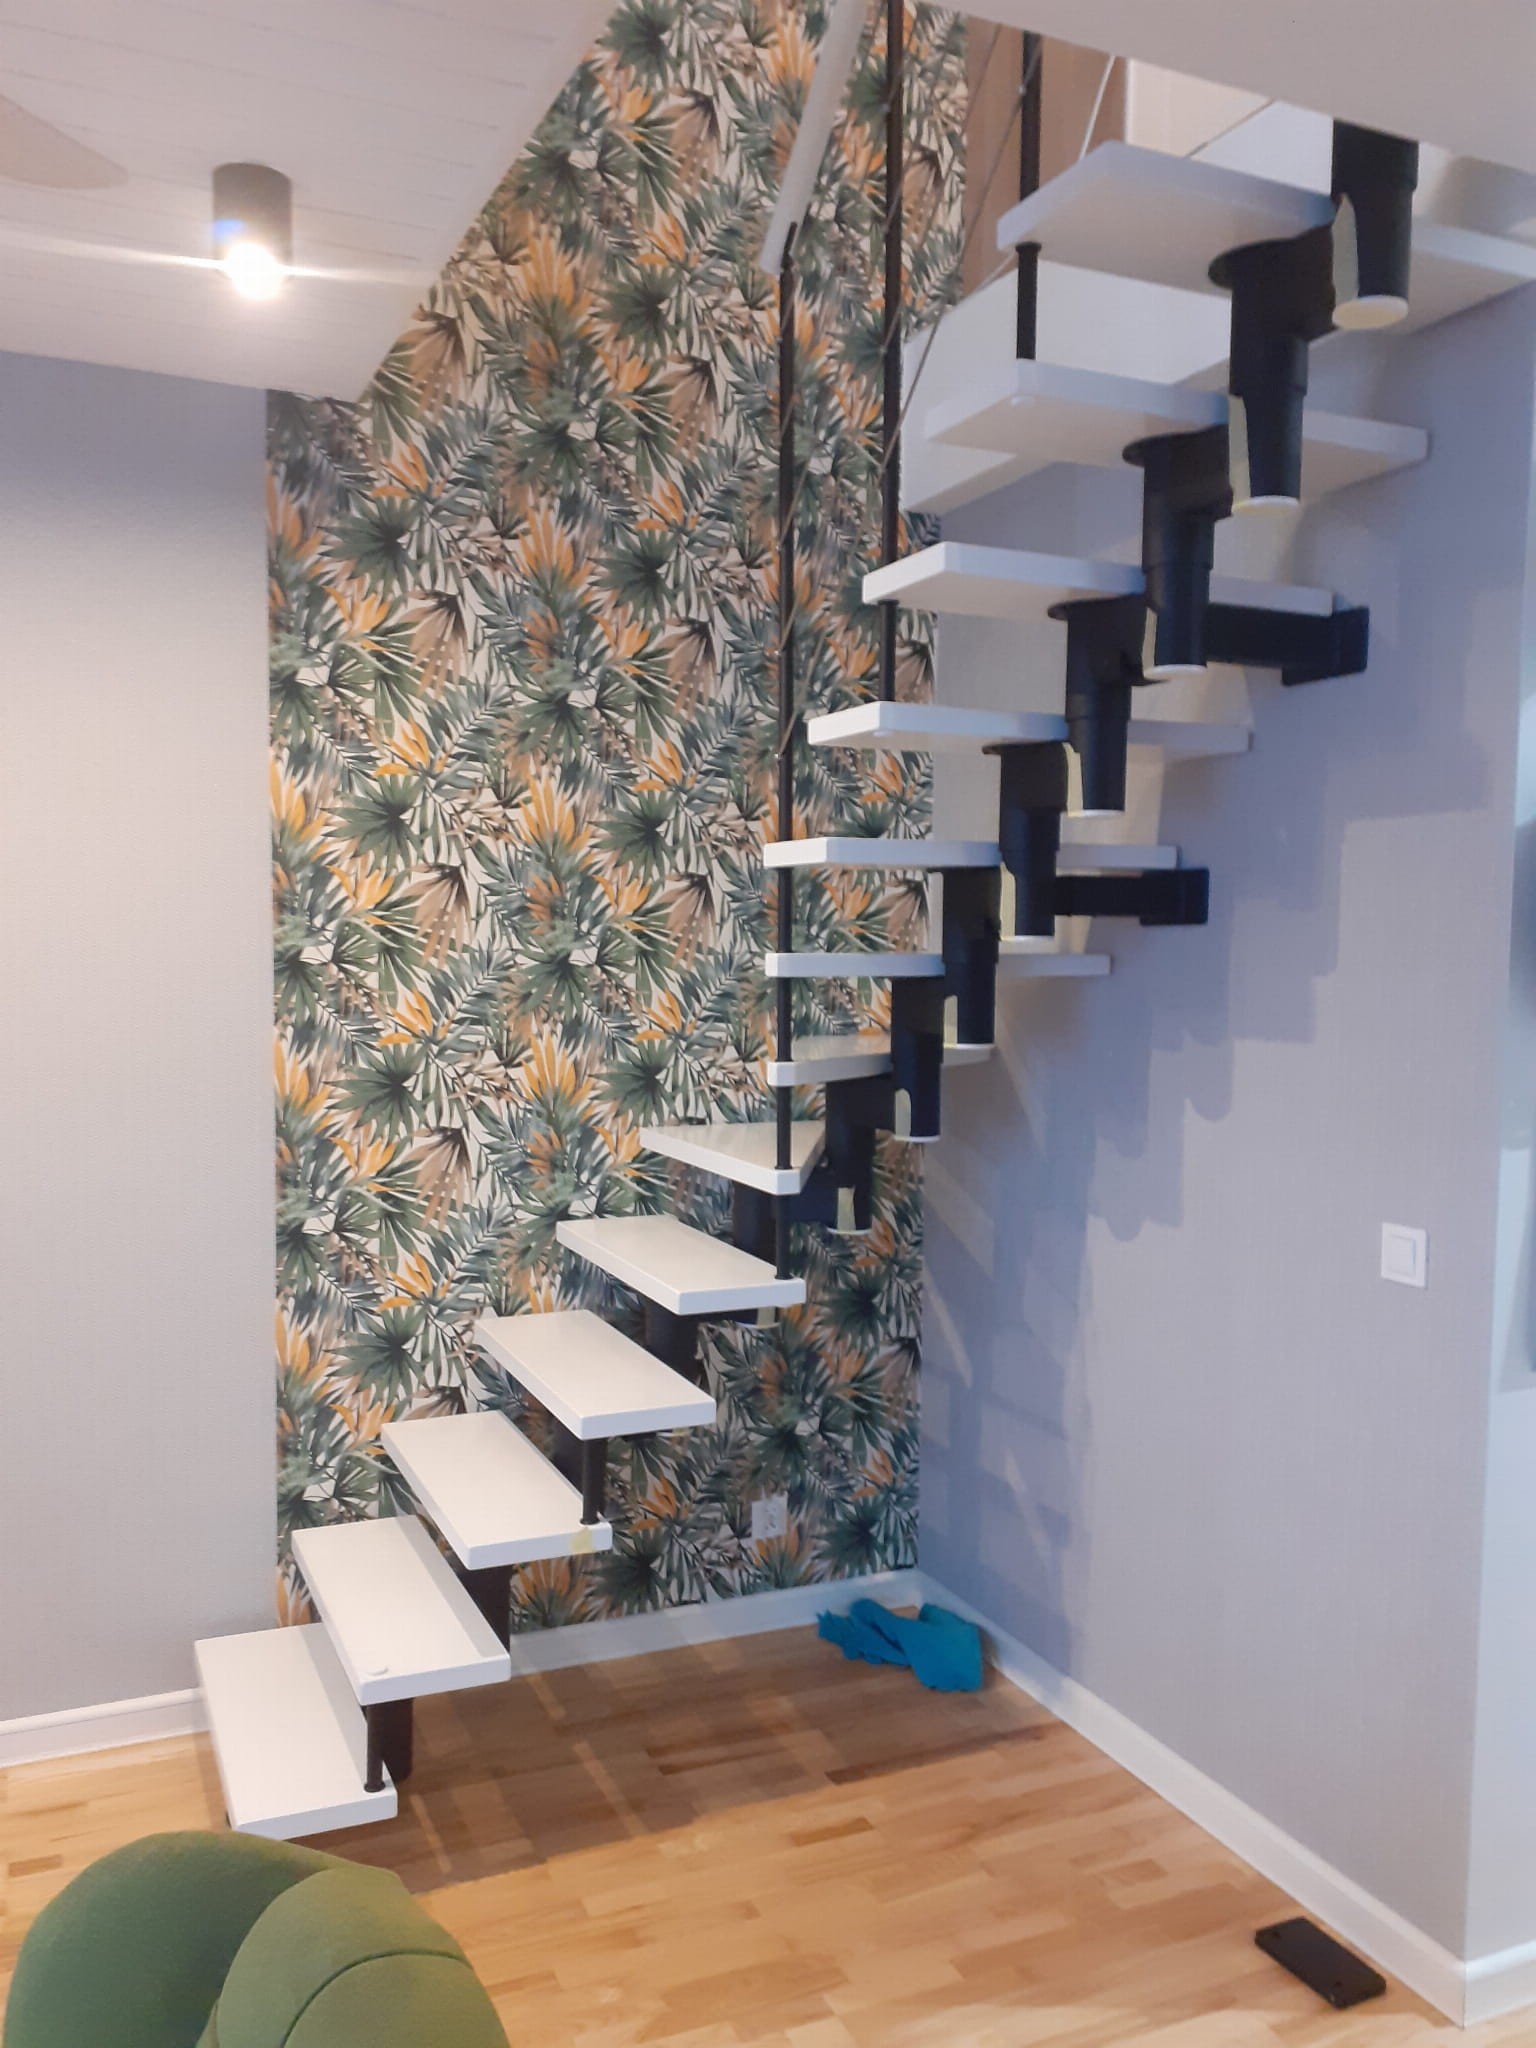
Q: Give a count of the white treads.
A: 13